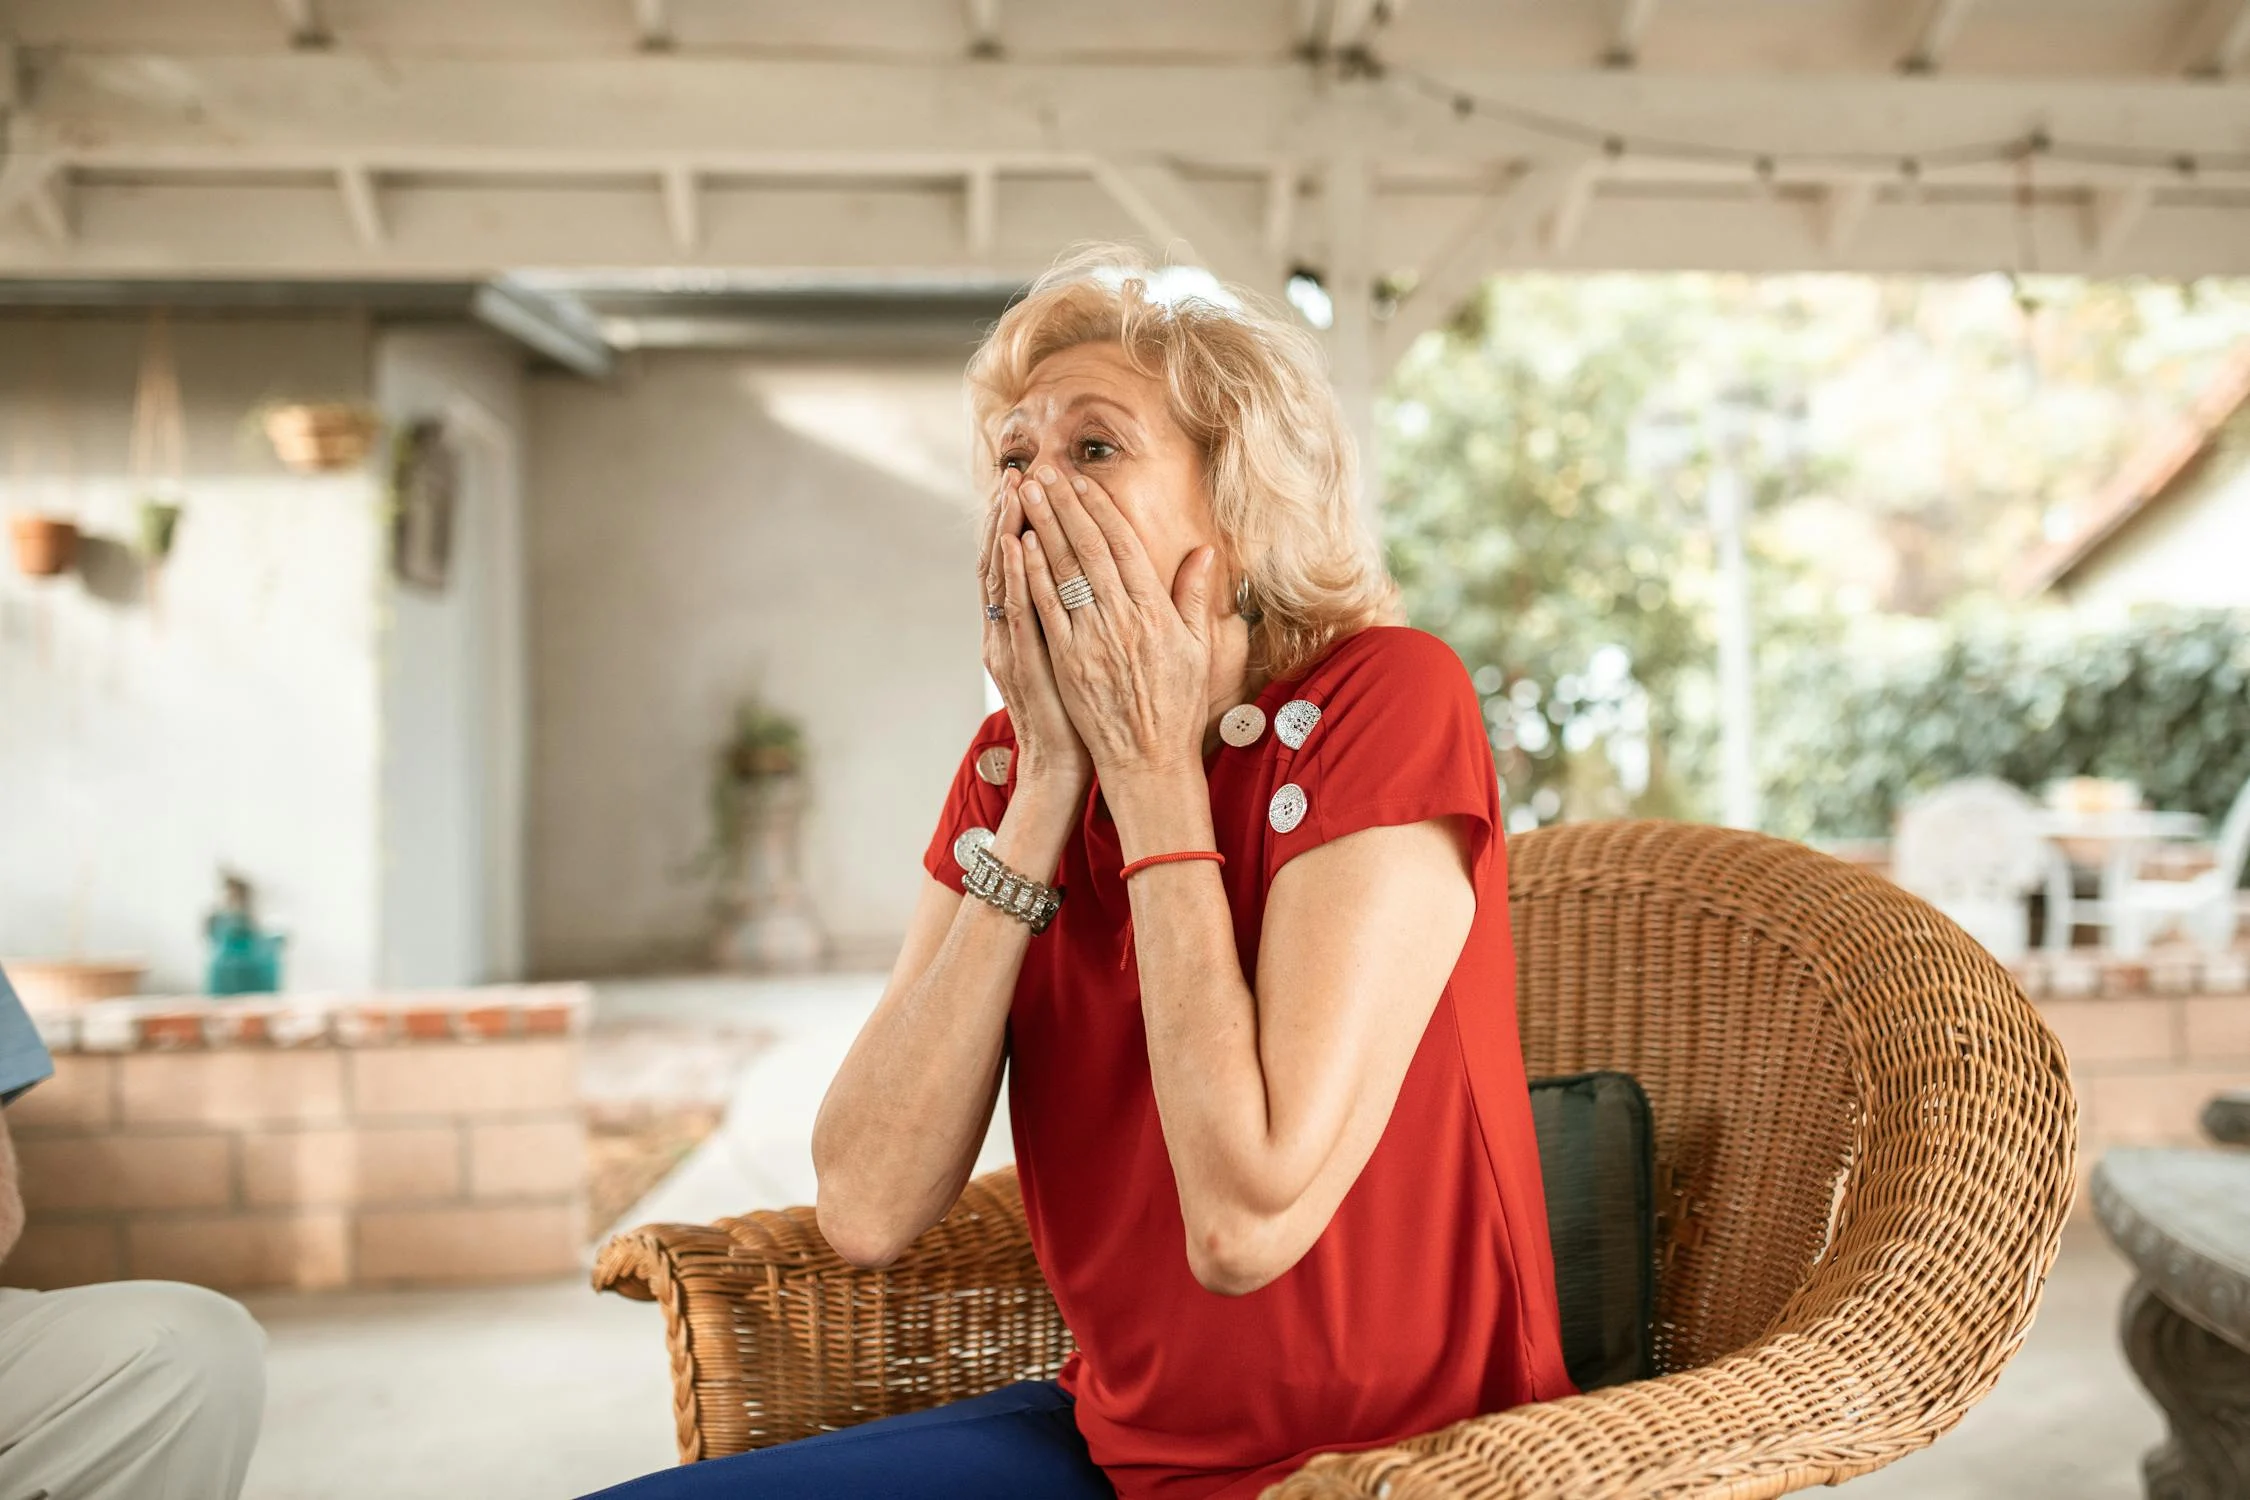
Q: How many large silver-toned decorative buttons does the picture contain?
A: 5